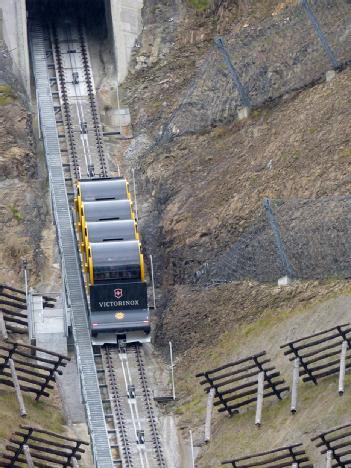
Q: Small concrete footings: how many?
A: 3